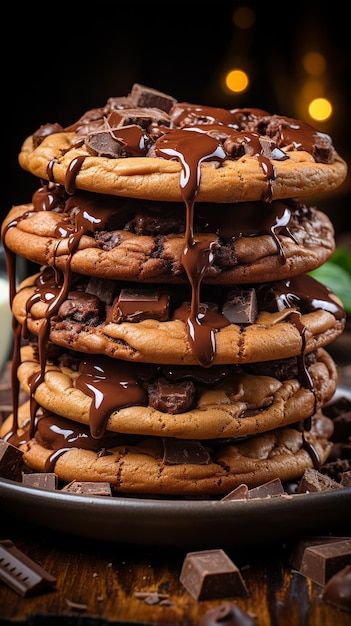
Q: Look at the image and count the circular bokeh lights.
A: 4